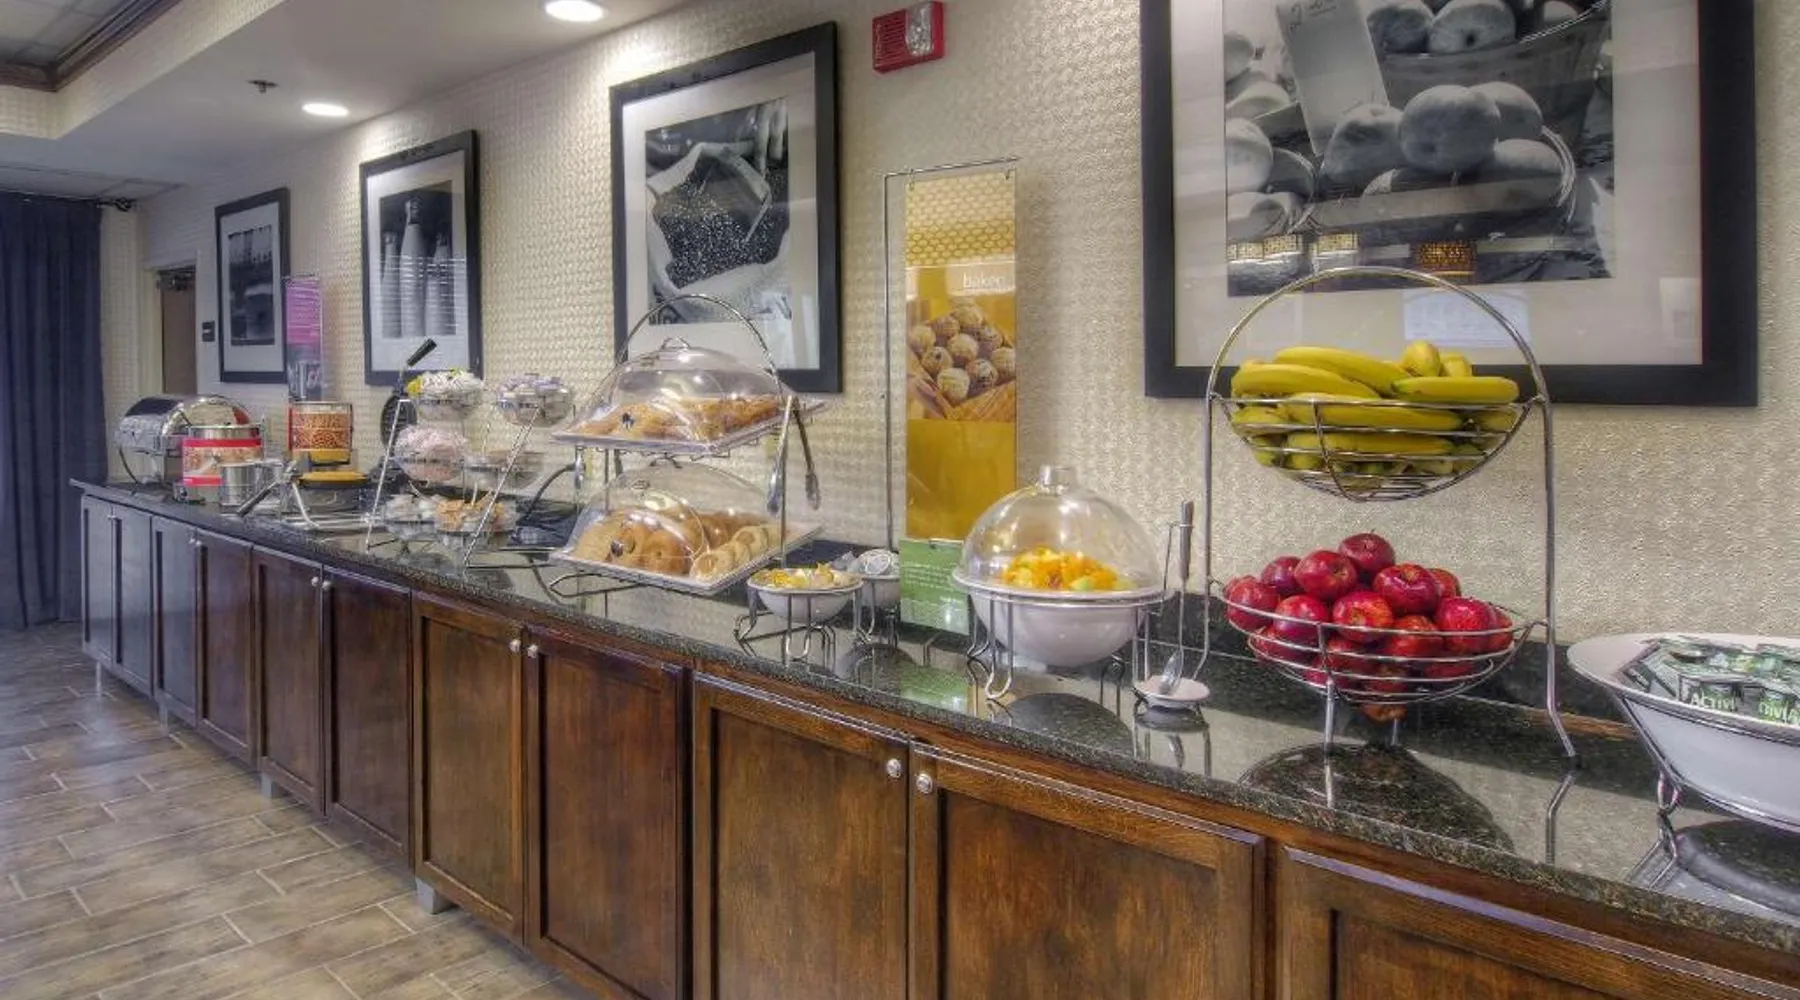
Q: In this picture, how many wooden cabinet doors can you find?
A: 11